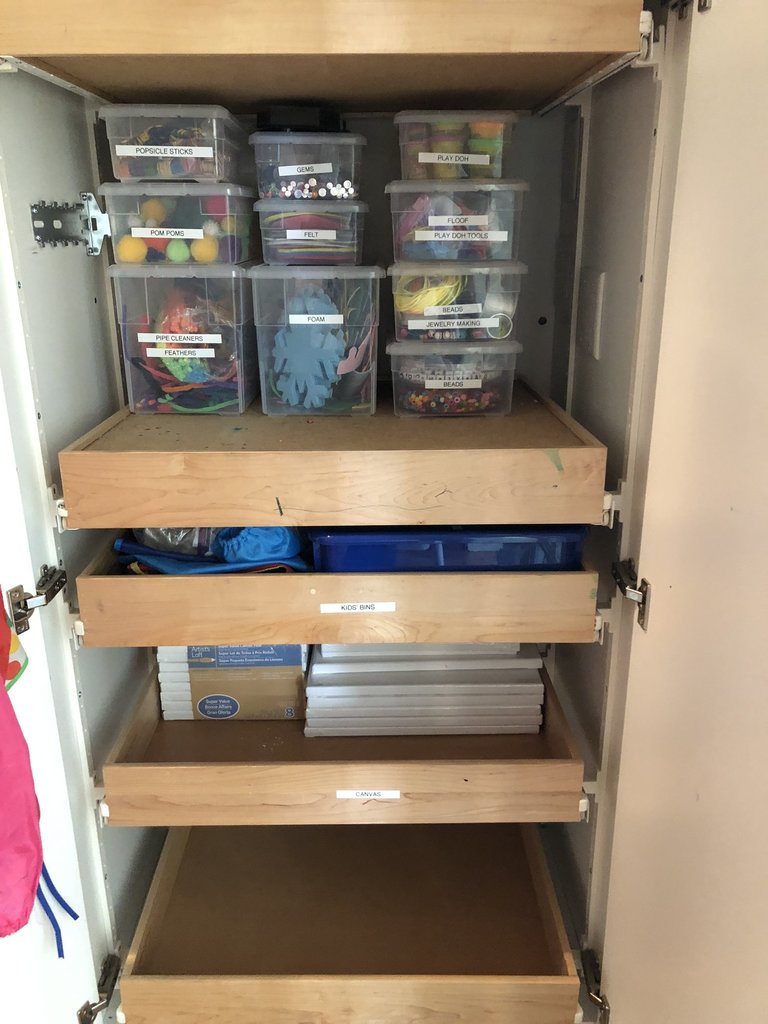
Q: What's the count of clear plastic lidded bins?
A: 10